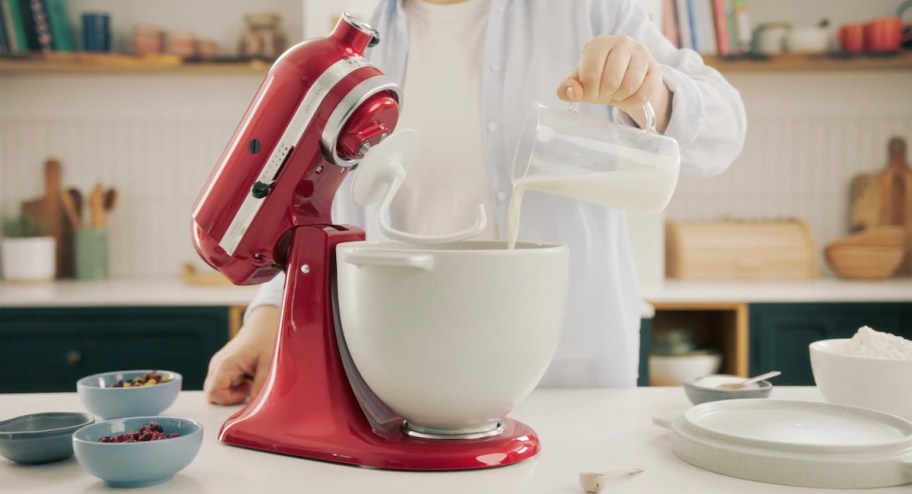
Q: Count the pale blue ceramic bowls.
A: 2